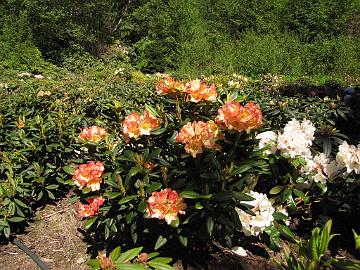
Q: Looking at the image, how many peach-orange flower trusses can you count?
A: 9